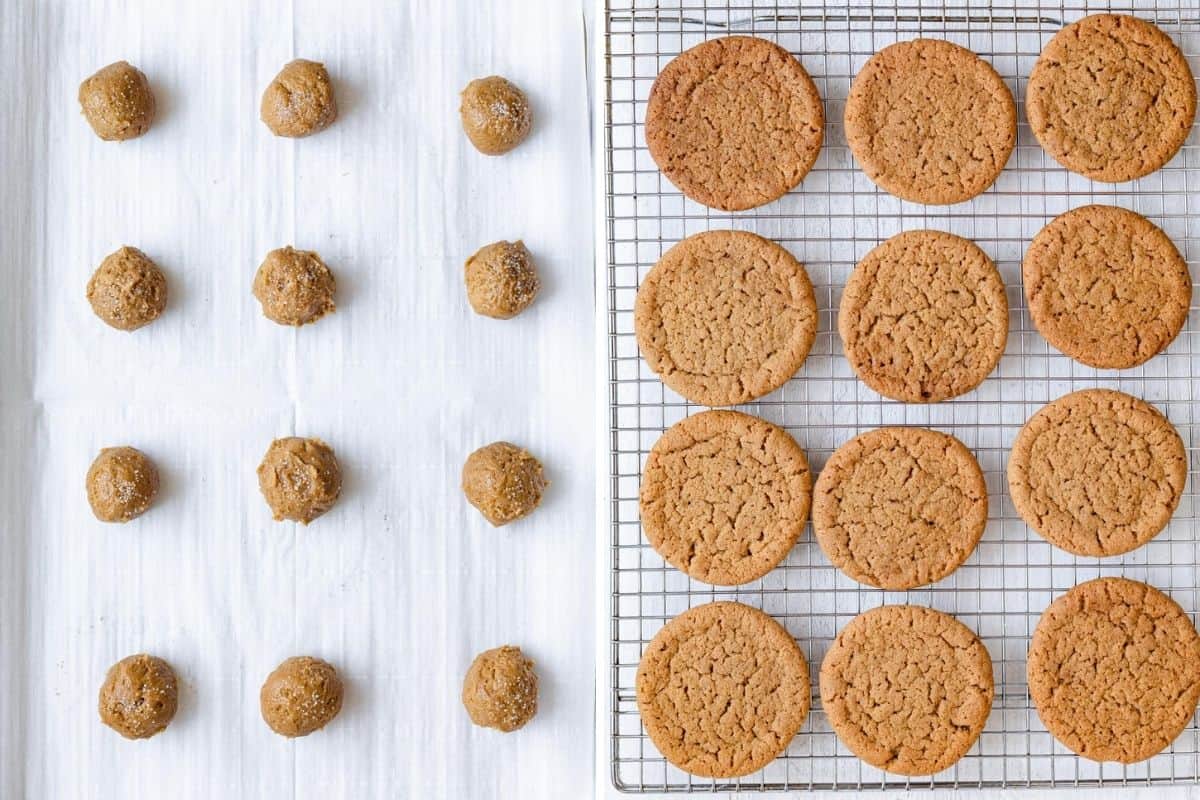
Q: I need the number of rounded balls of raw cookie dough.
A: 12